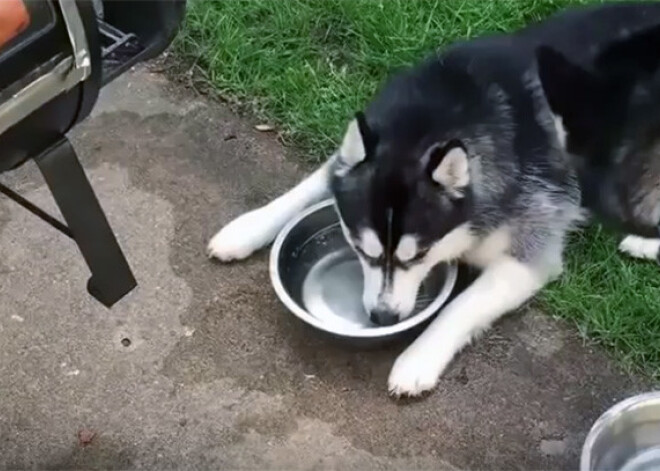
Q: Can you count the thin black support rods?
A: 1